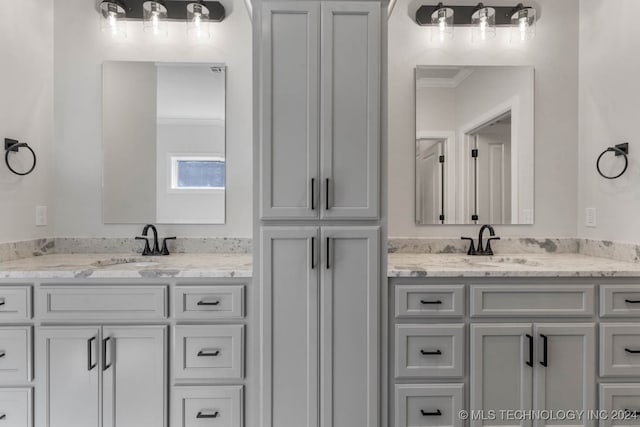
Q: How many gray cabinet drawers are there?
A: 12